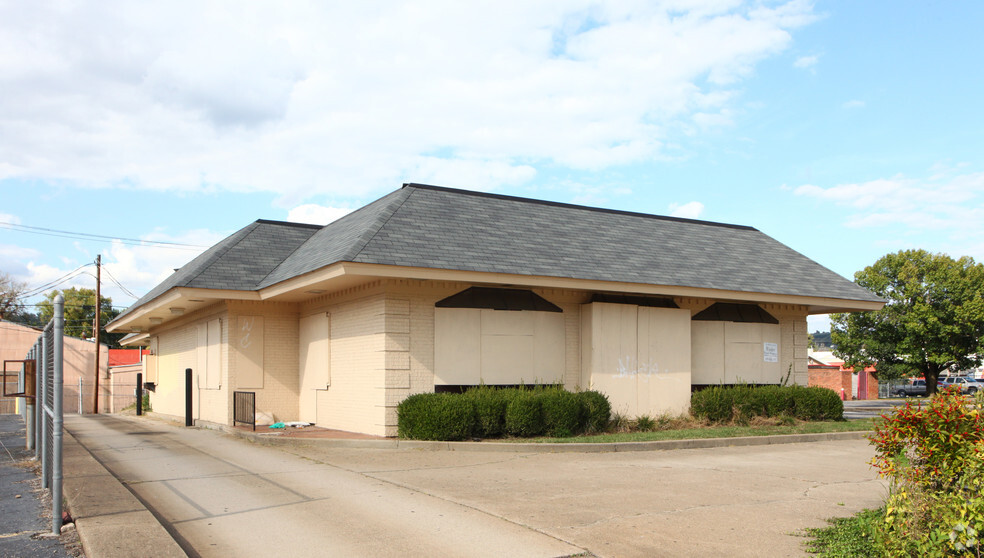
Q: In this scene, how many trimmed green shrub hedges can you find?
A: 2